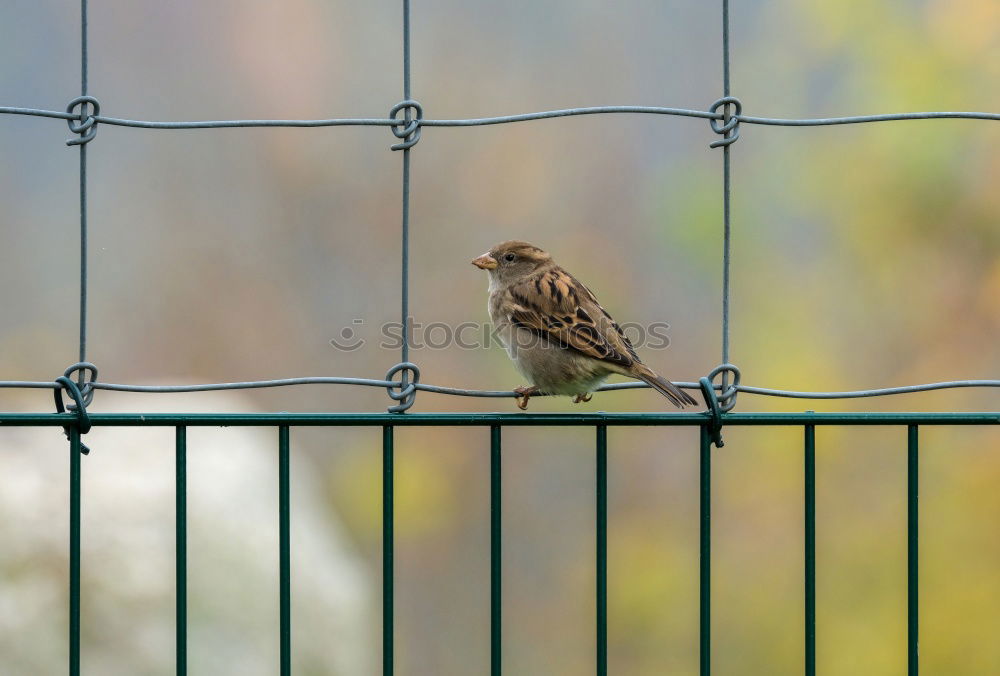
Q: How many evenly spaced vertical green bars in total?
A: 9